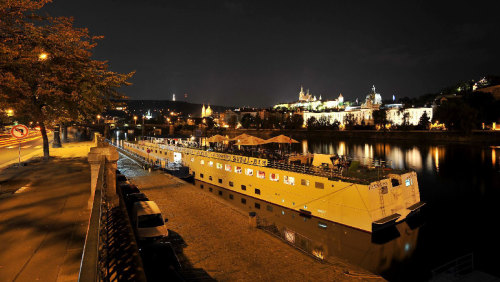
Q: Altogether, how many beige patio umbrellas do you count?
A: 4